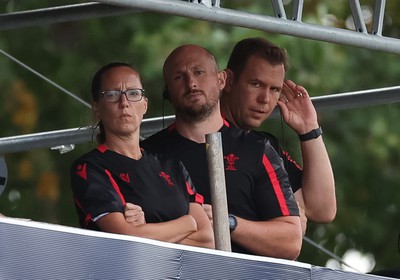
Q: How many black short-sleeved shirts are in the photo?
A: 3